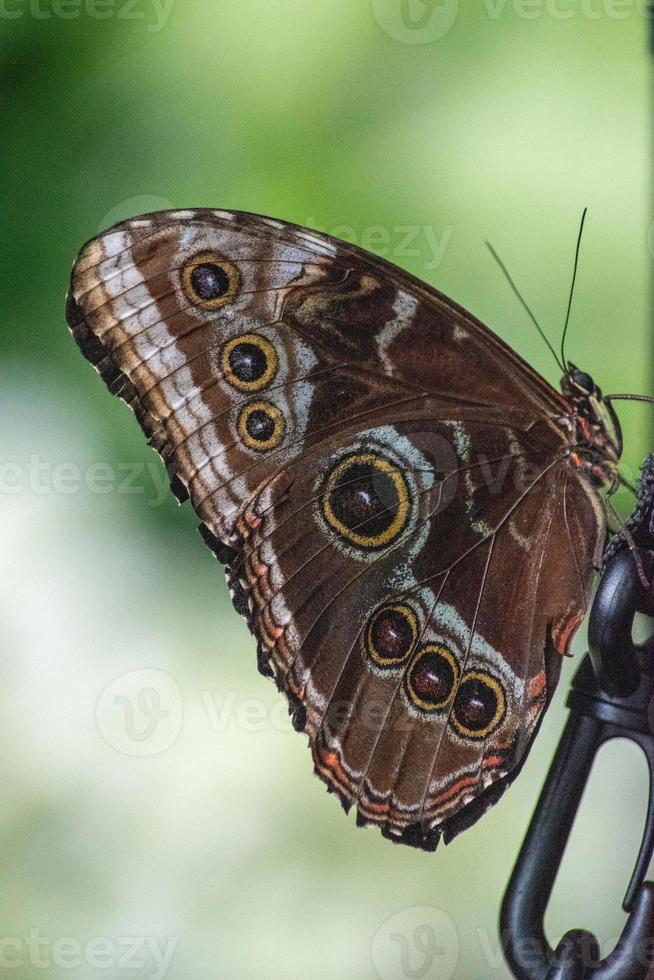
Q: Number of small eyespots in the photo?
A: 6